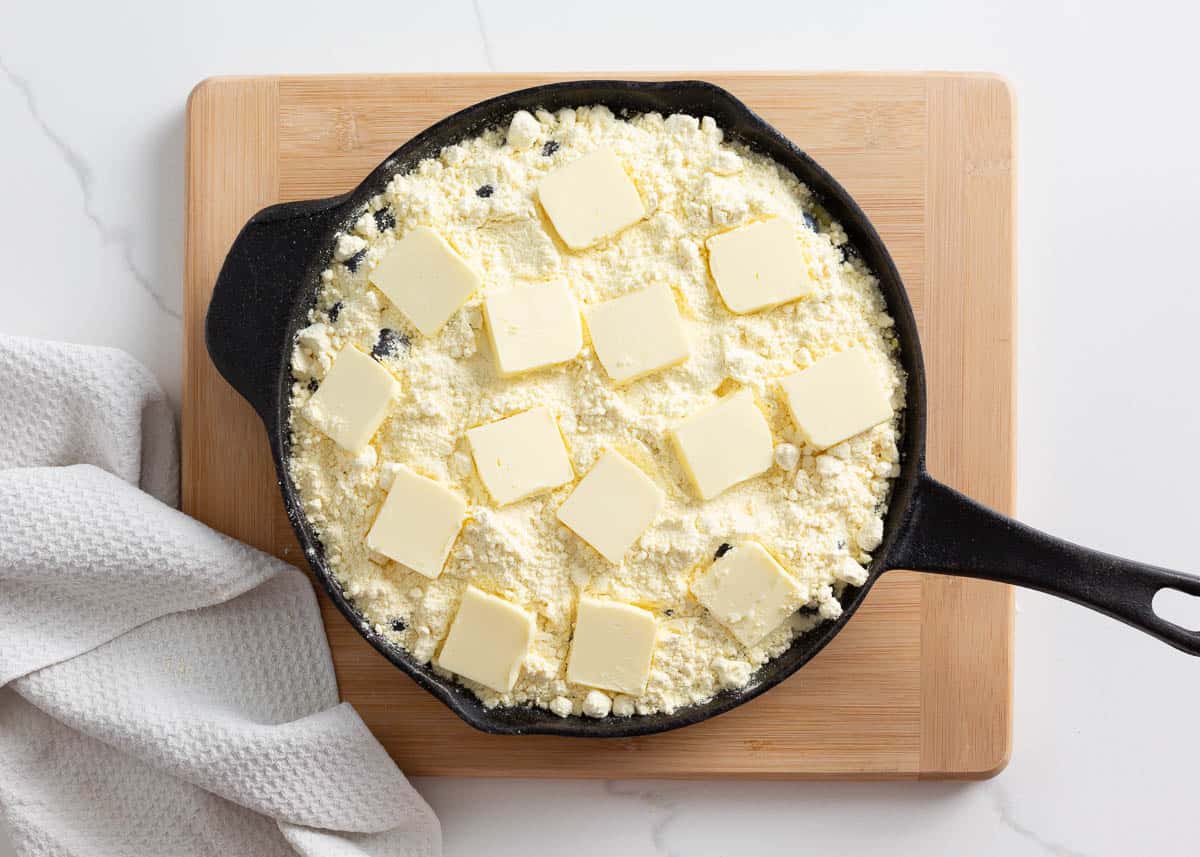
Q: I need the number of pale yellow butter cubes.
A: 14